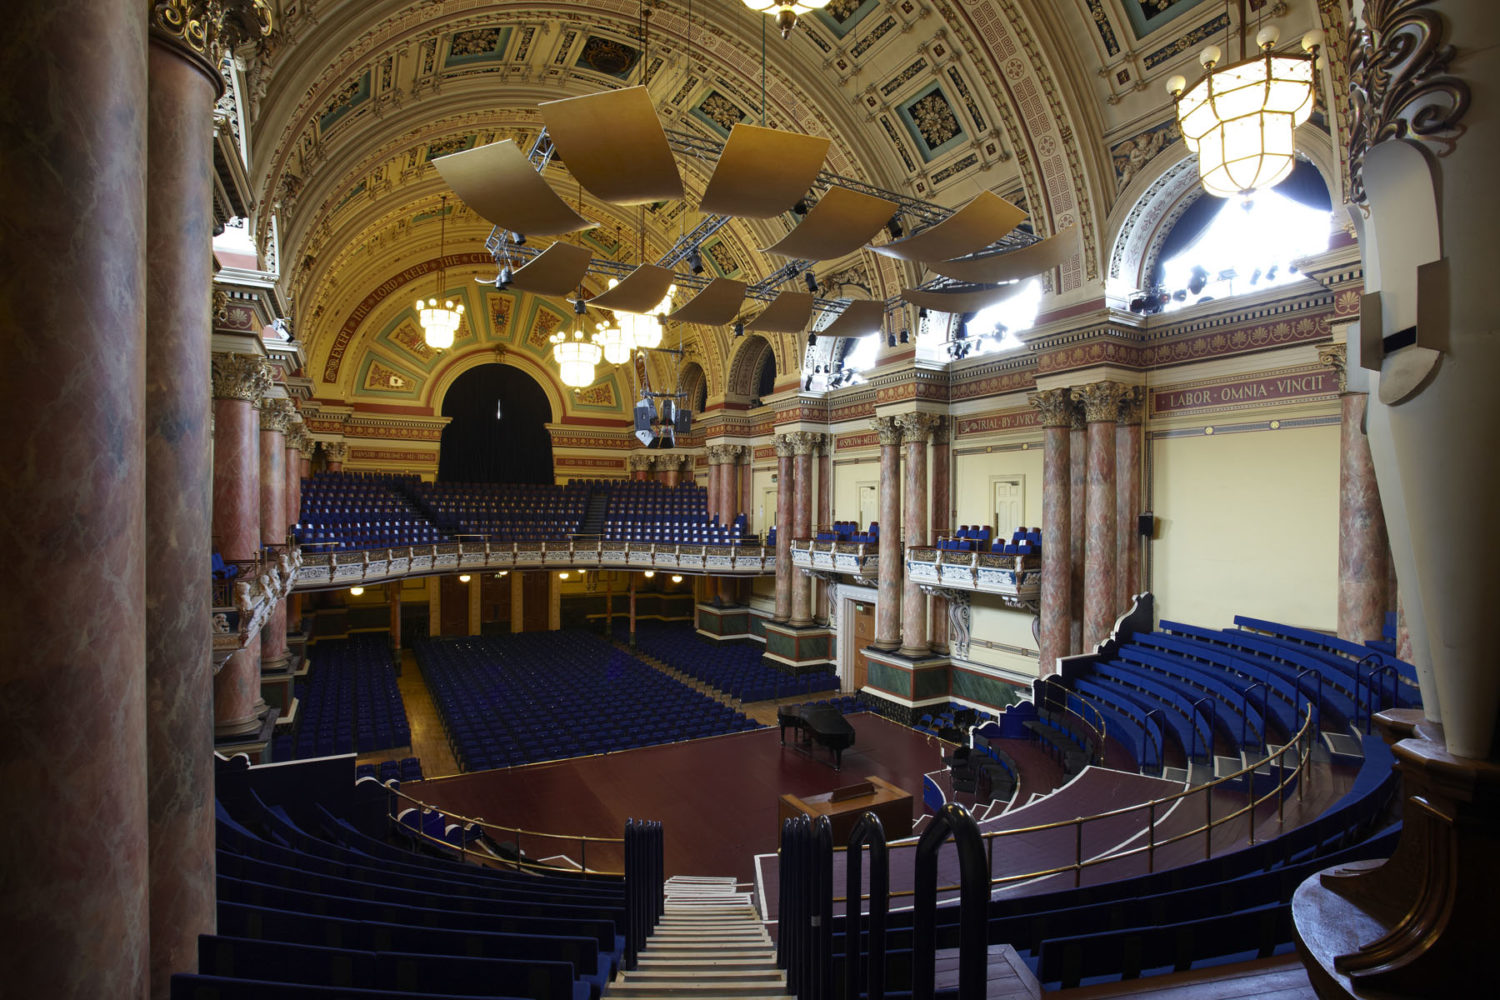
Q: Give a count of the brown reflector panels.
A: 12